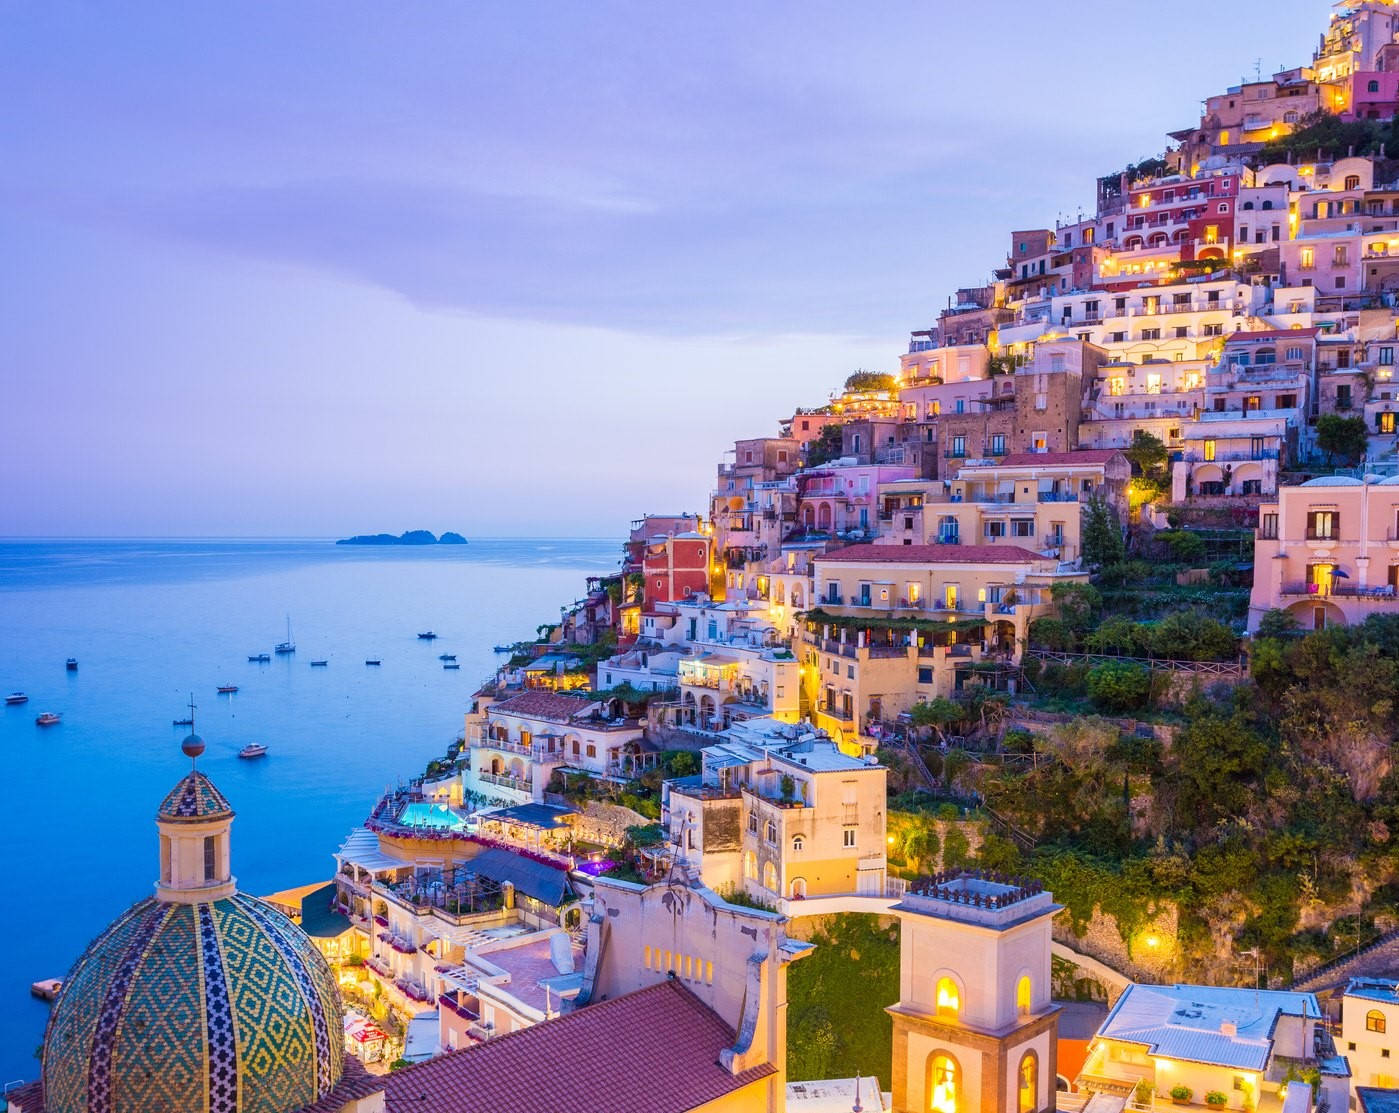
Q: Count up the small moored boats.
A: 14